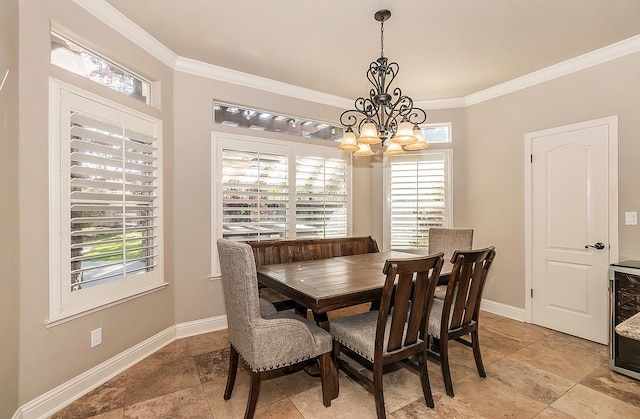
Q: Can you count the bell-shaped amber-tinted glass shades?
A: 6